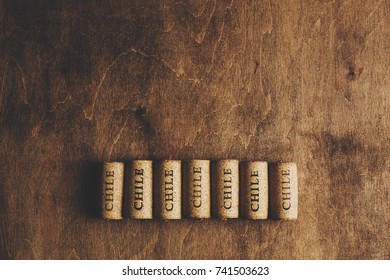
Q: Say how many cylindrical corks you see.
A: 7